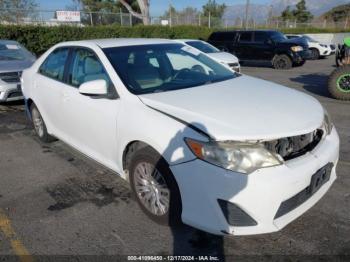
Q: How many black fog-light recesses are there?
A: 1